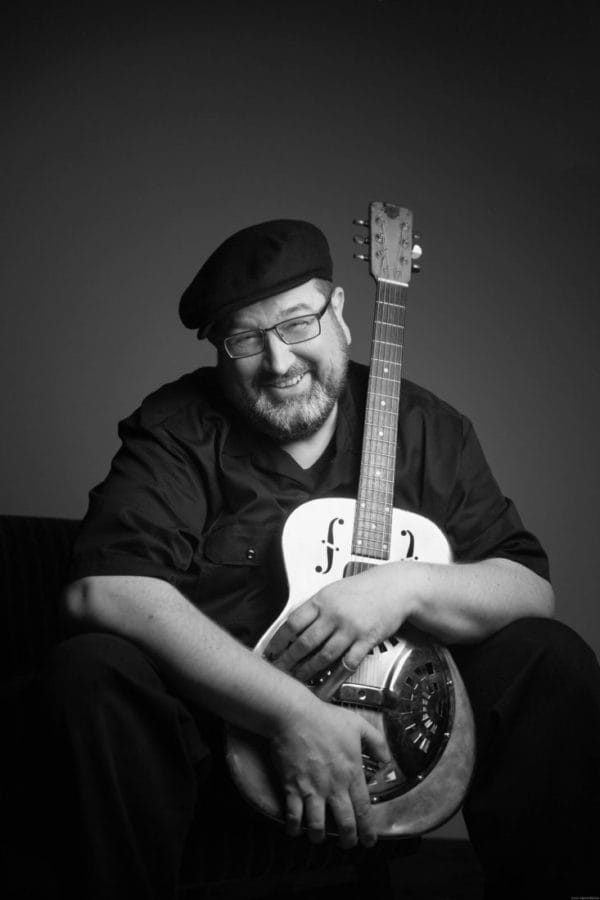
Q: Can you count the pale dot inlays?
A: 9